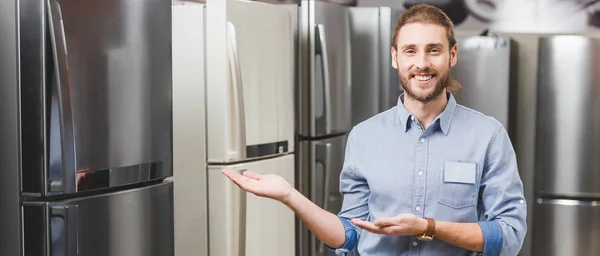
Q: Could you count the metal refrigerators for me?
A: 5